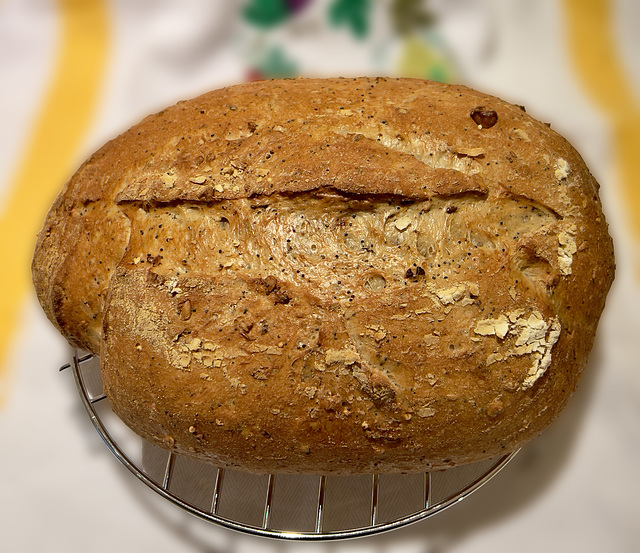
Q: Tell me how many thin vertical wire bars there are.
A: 6